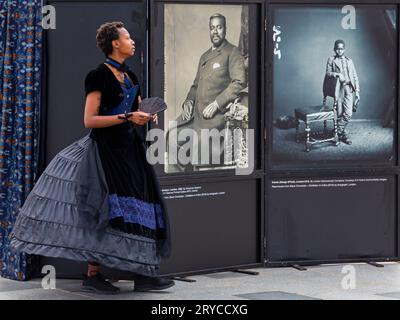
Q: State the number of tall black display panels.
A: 3